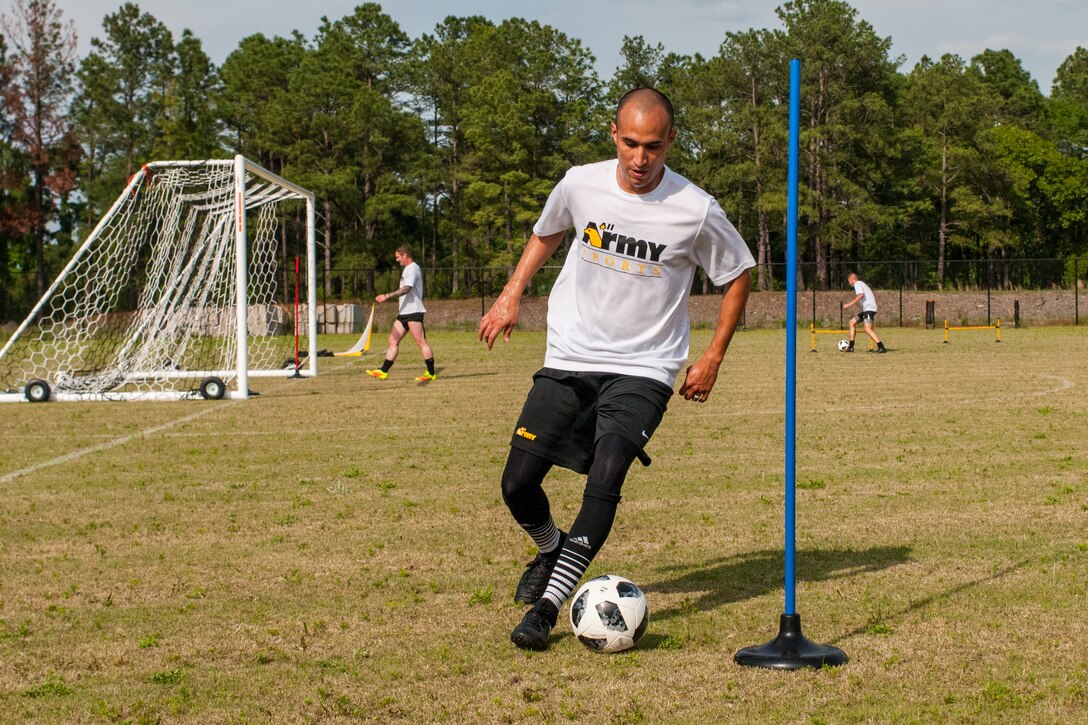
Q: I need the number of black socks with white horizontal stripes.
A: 2